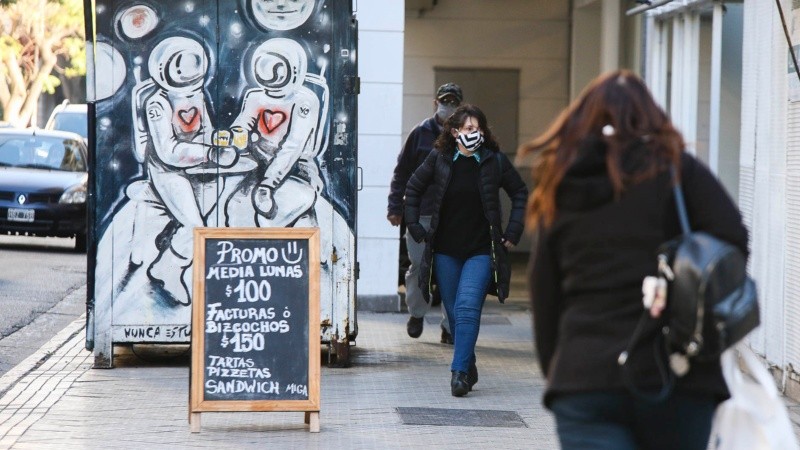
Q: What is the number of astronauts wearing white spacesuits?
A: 2